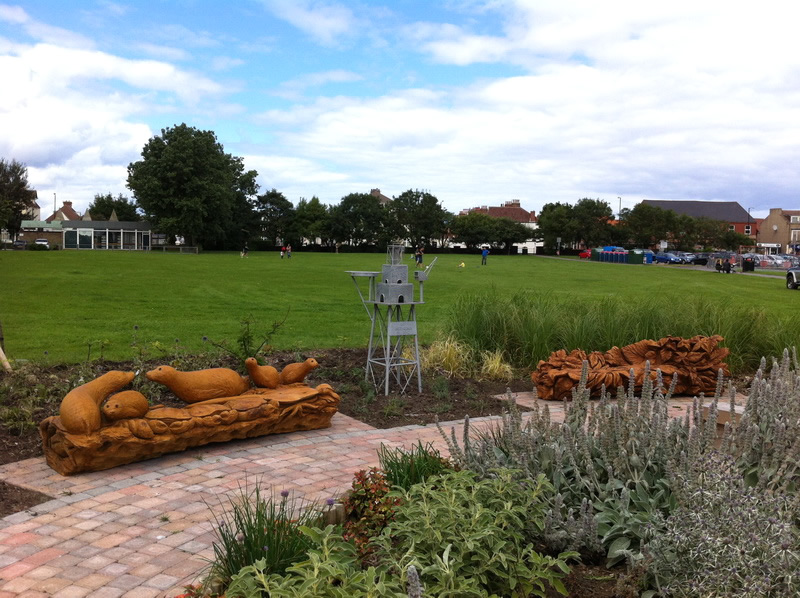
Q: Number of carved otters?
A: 5